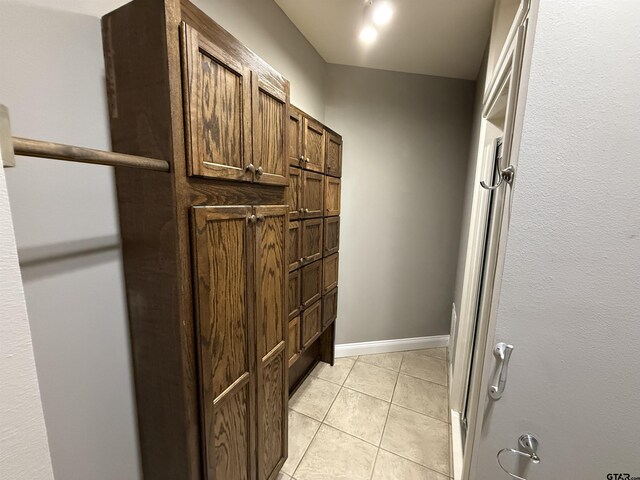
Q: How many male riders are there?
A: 0